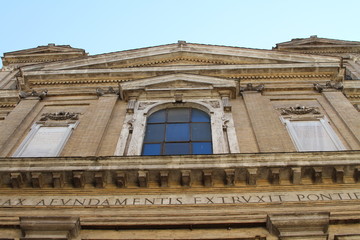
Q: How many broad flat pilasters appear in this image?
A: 4